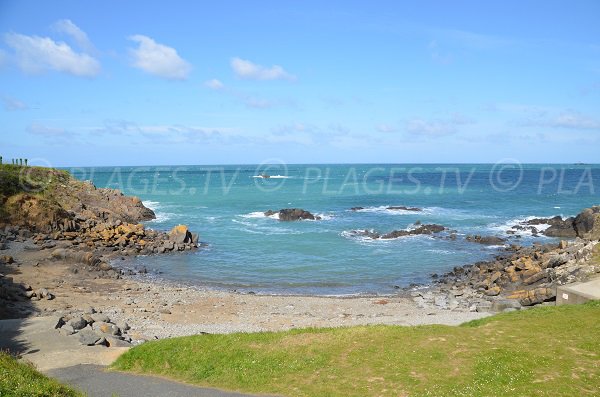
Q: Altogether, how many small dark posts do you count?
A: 5